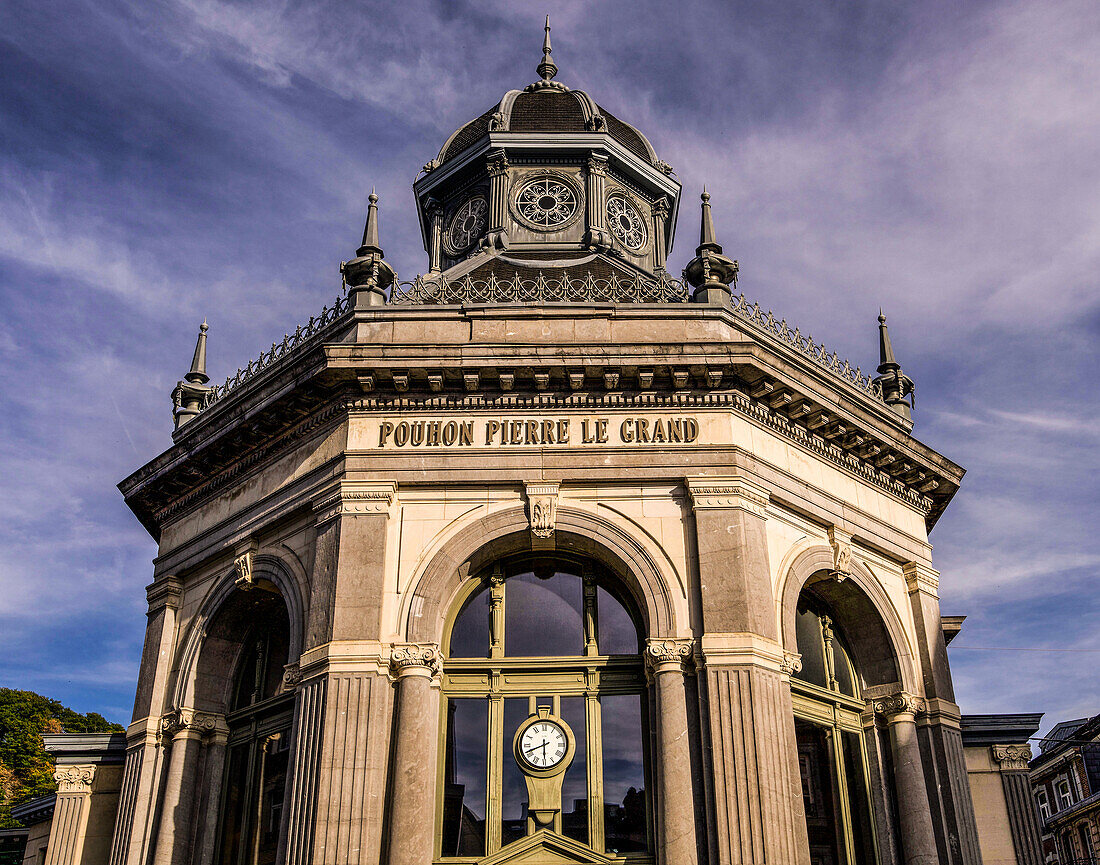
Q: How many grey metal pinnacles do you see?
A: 5